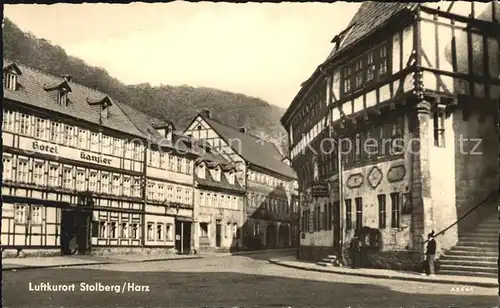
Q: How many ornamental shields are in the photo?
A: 3